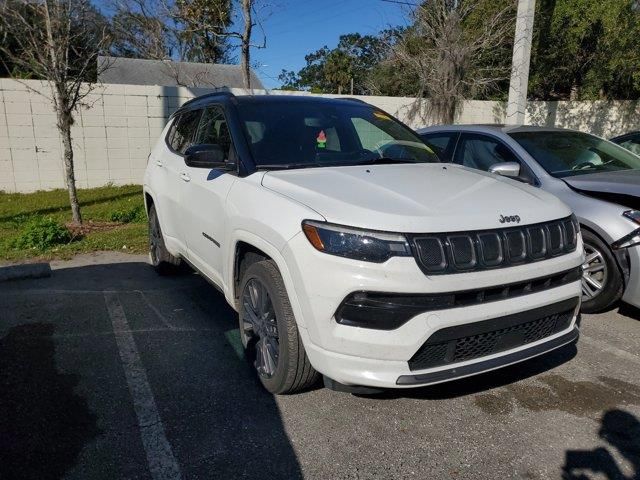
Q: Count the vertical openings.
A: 7